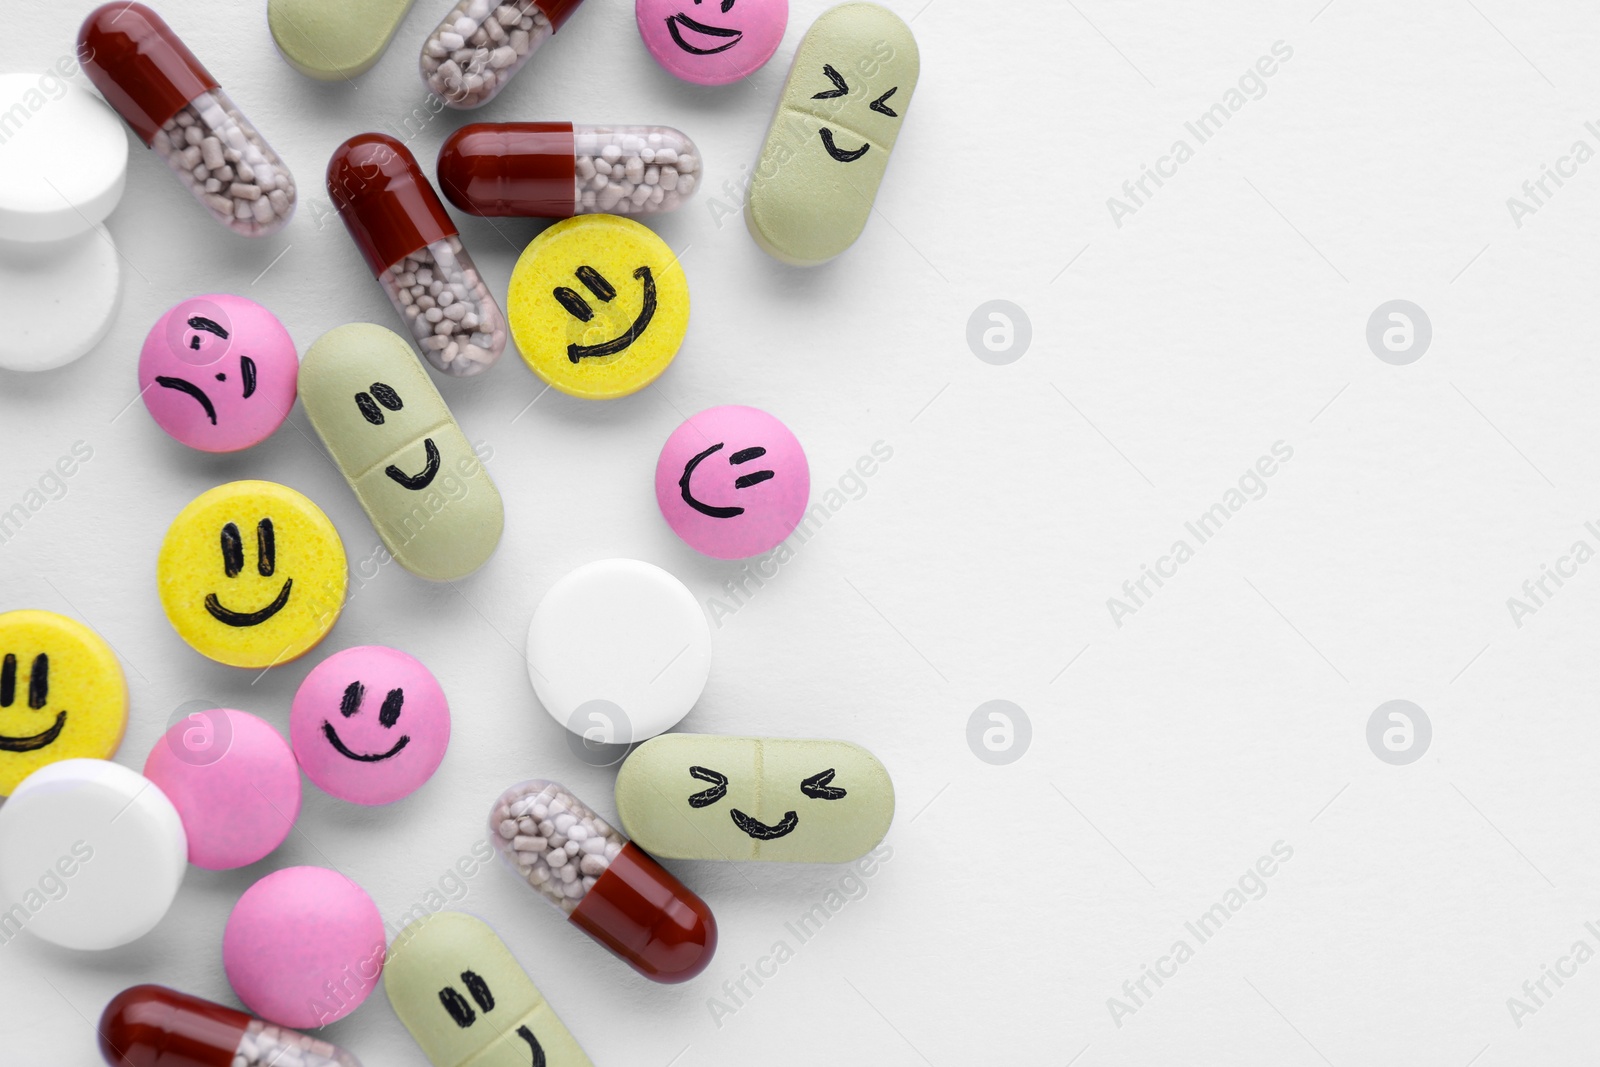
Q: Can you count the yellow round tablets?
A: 3